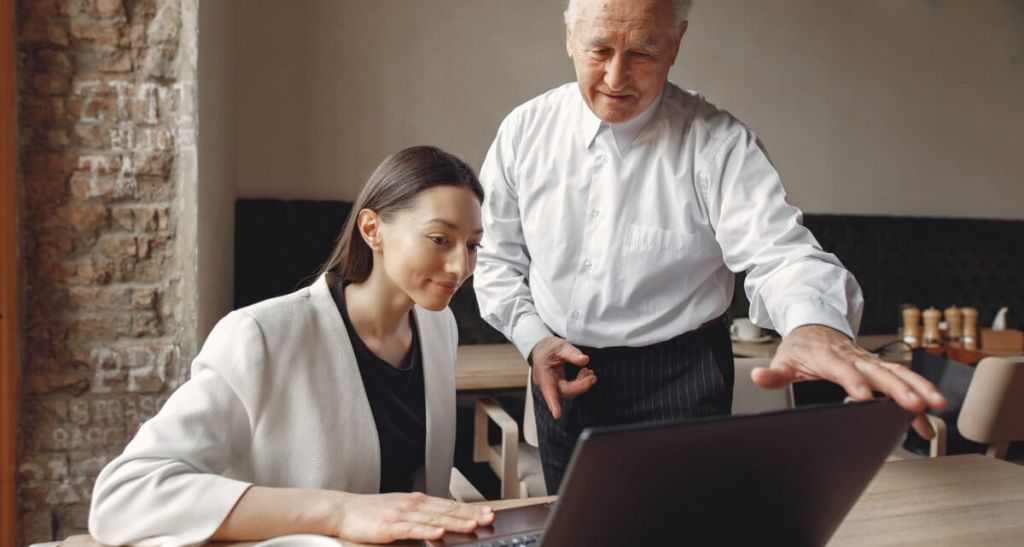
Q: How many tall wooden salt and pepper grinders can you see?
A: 4